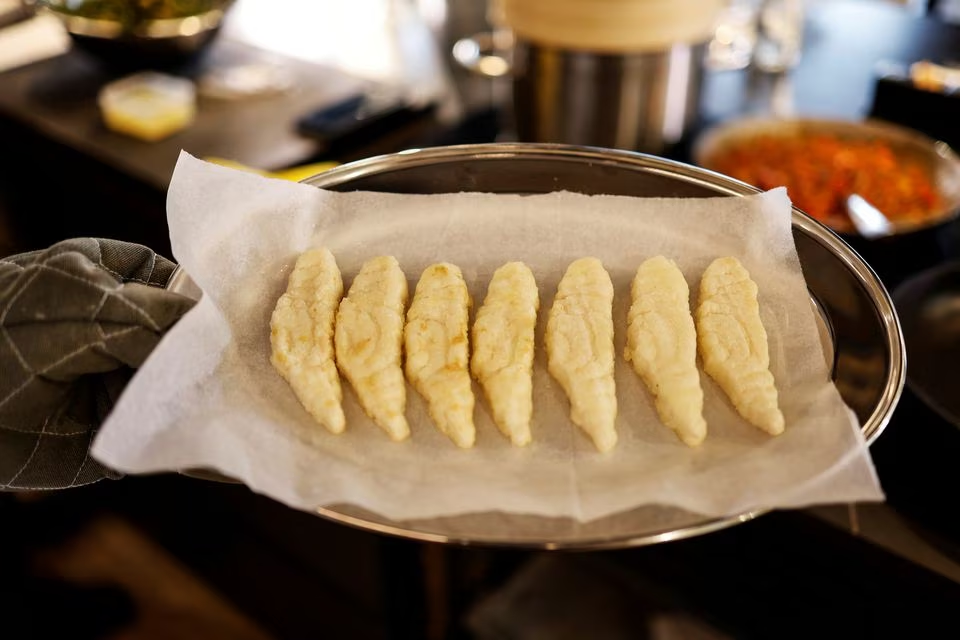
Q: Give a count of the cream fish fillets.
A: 7